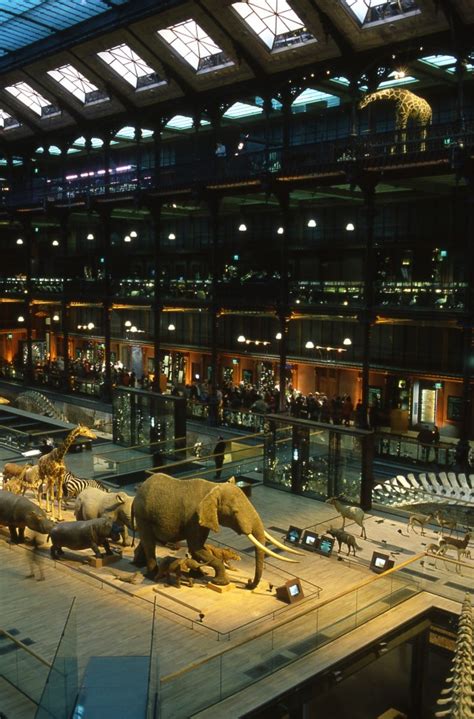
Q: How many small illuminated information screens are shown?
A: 5